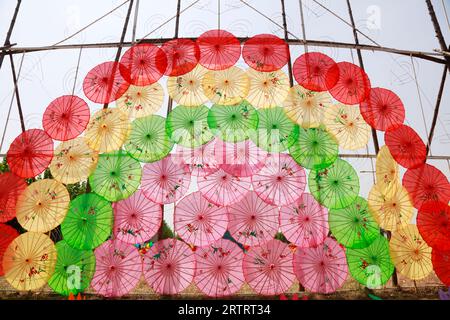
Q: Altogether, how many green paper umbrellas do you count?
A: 11